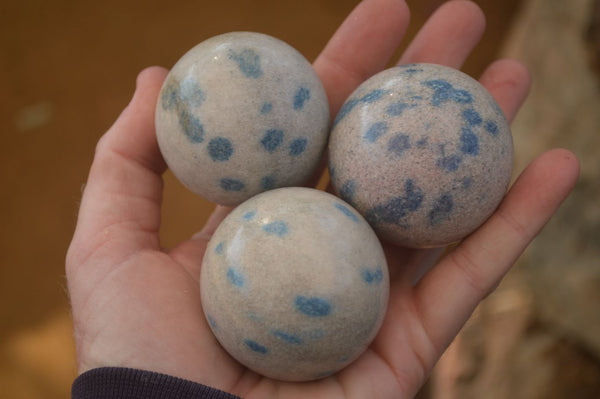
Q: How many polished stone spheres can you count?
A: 3